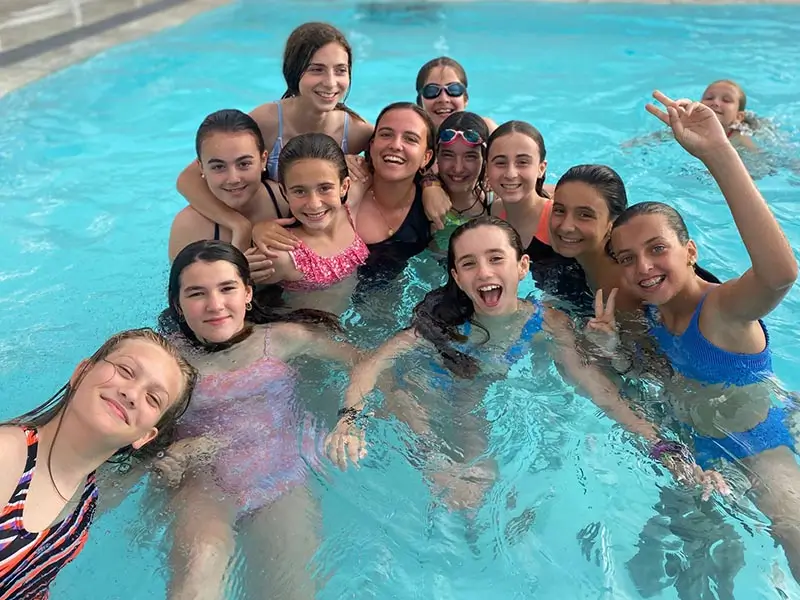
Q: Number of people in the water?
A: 13